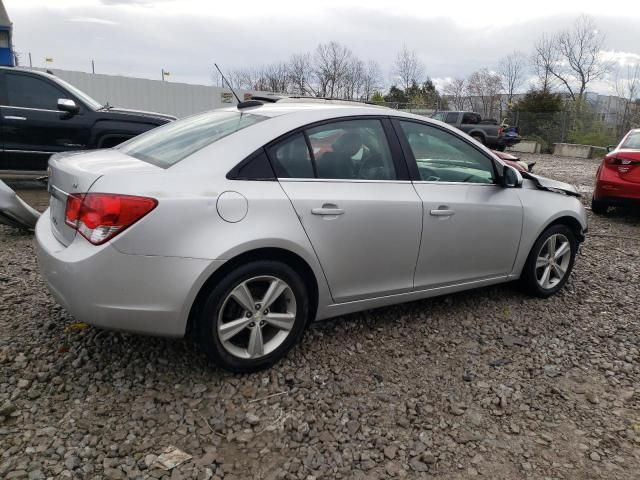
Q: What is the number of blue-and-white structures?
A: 1